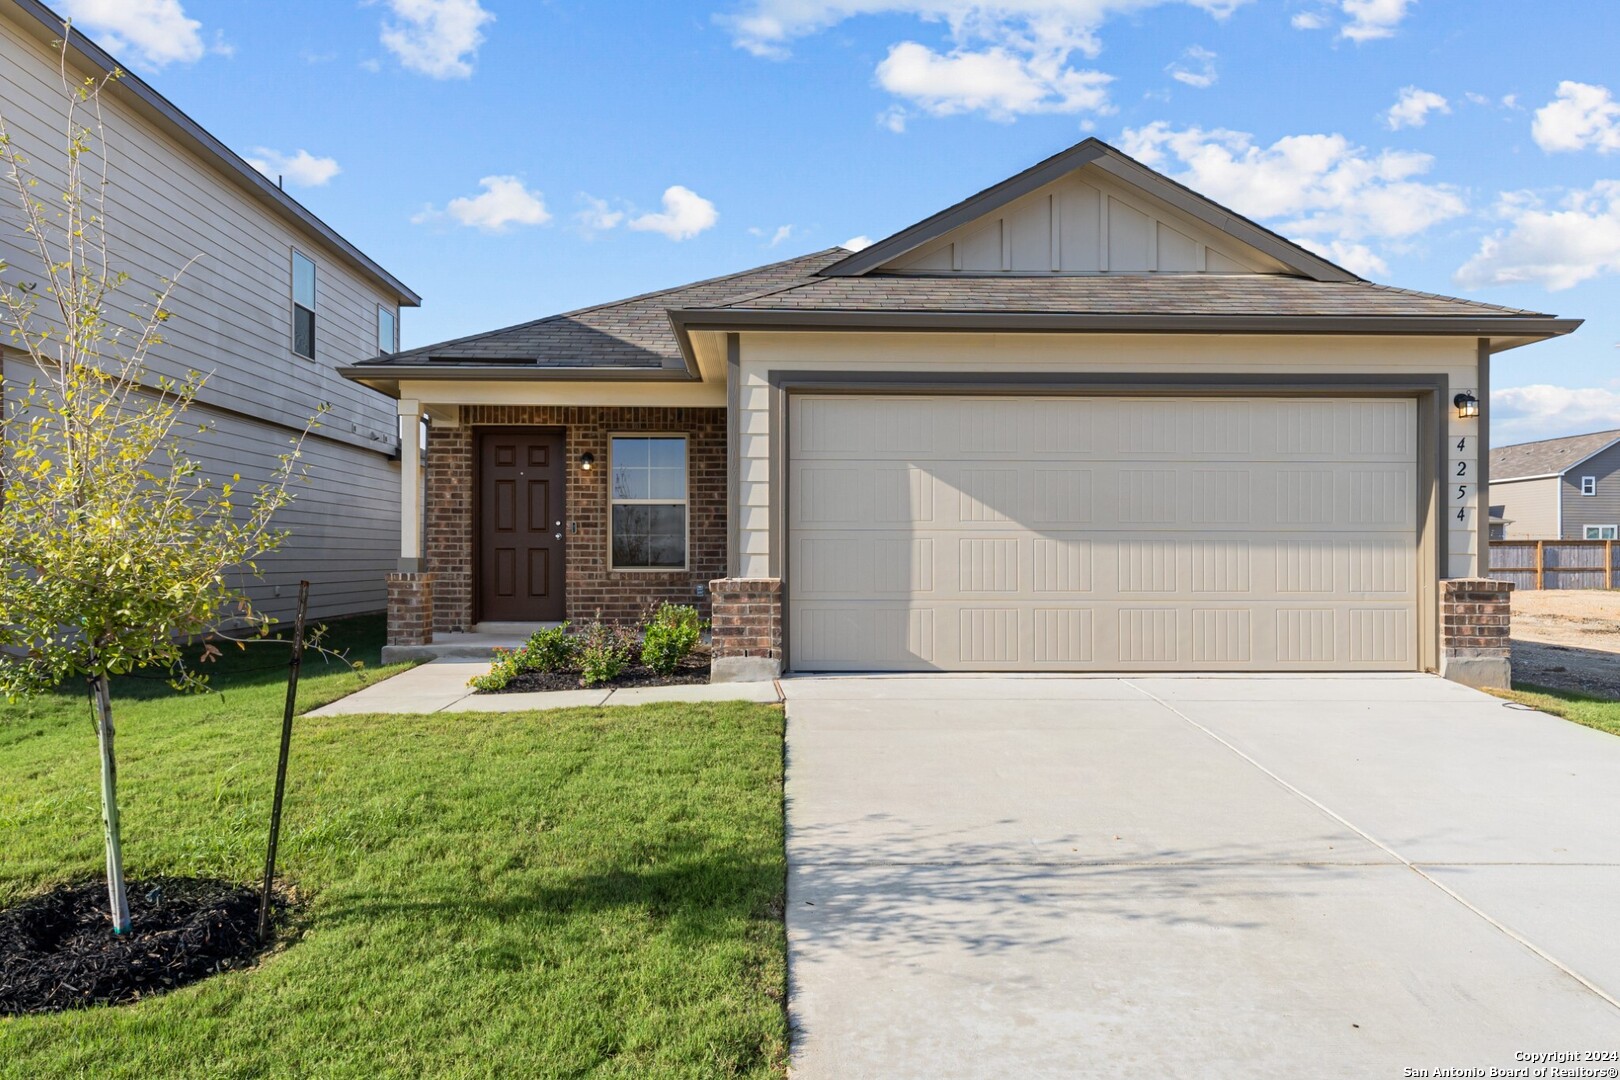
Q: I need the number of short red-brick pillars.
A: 3